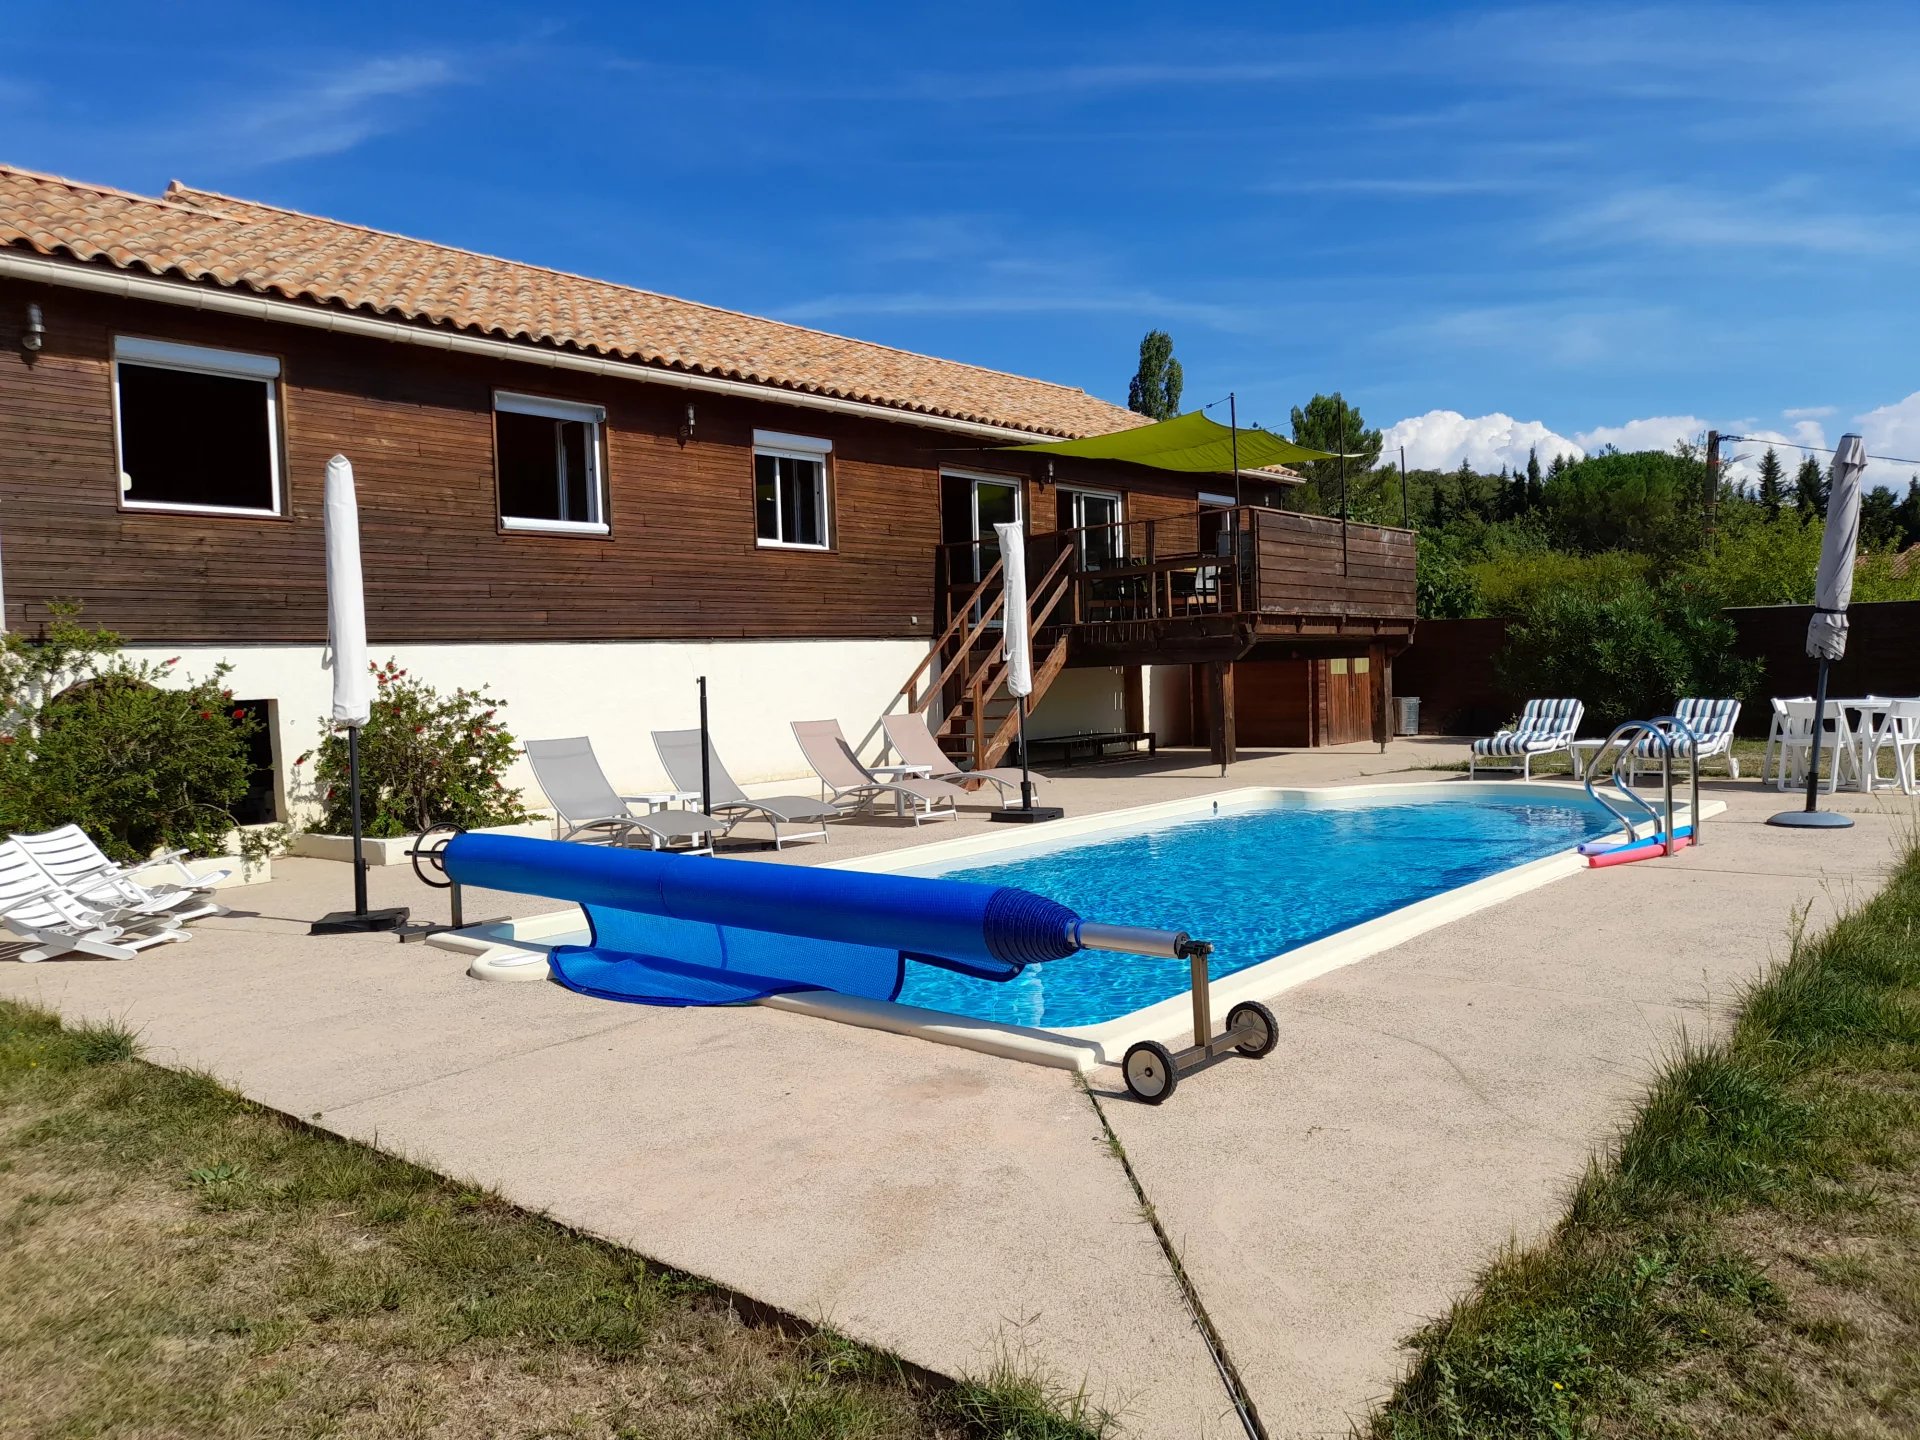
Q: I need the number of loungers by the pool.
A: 8